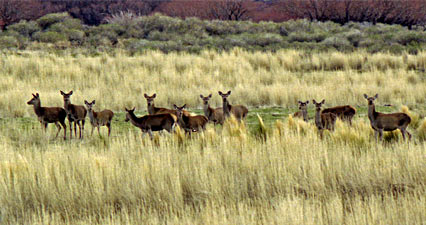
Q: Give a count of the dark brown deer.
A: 12